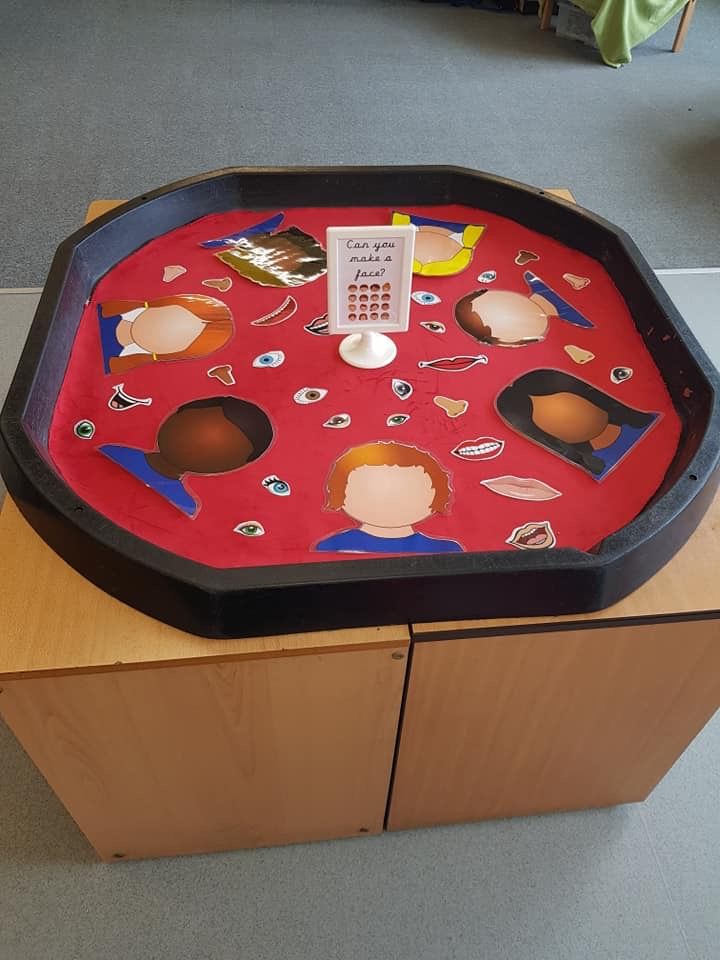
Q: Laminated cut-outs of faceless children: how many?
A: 7